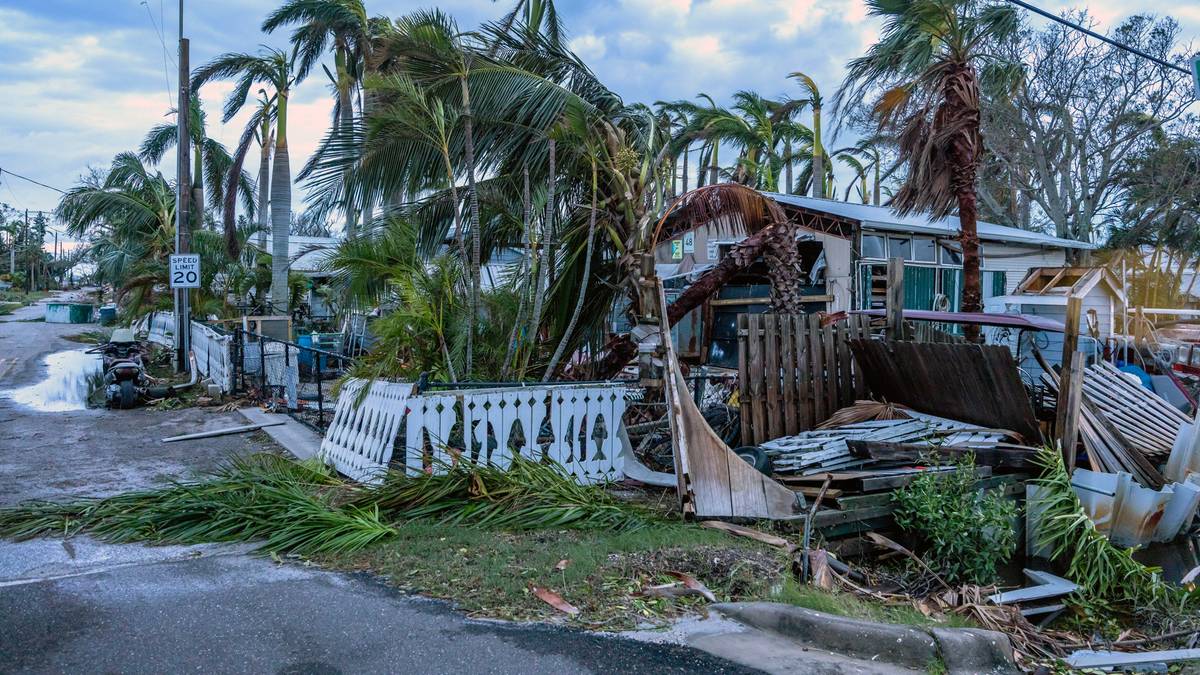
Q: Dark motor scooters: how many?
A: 1